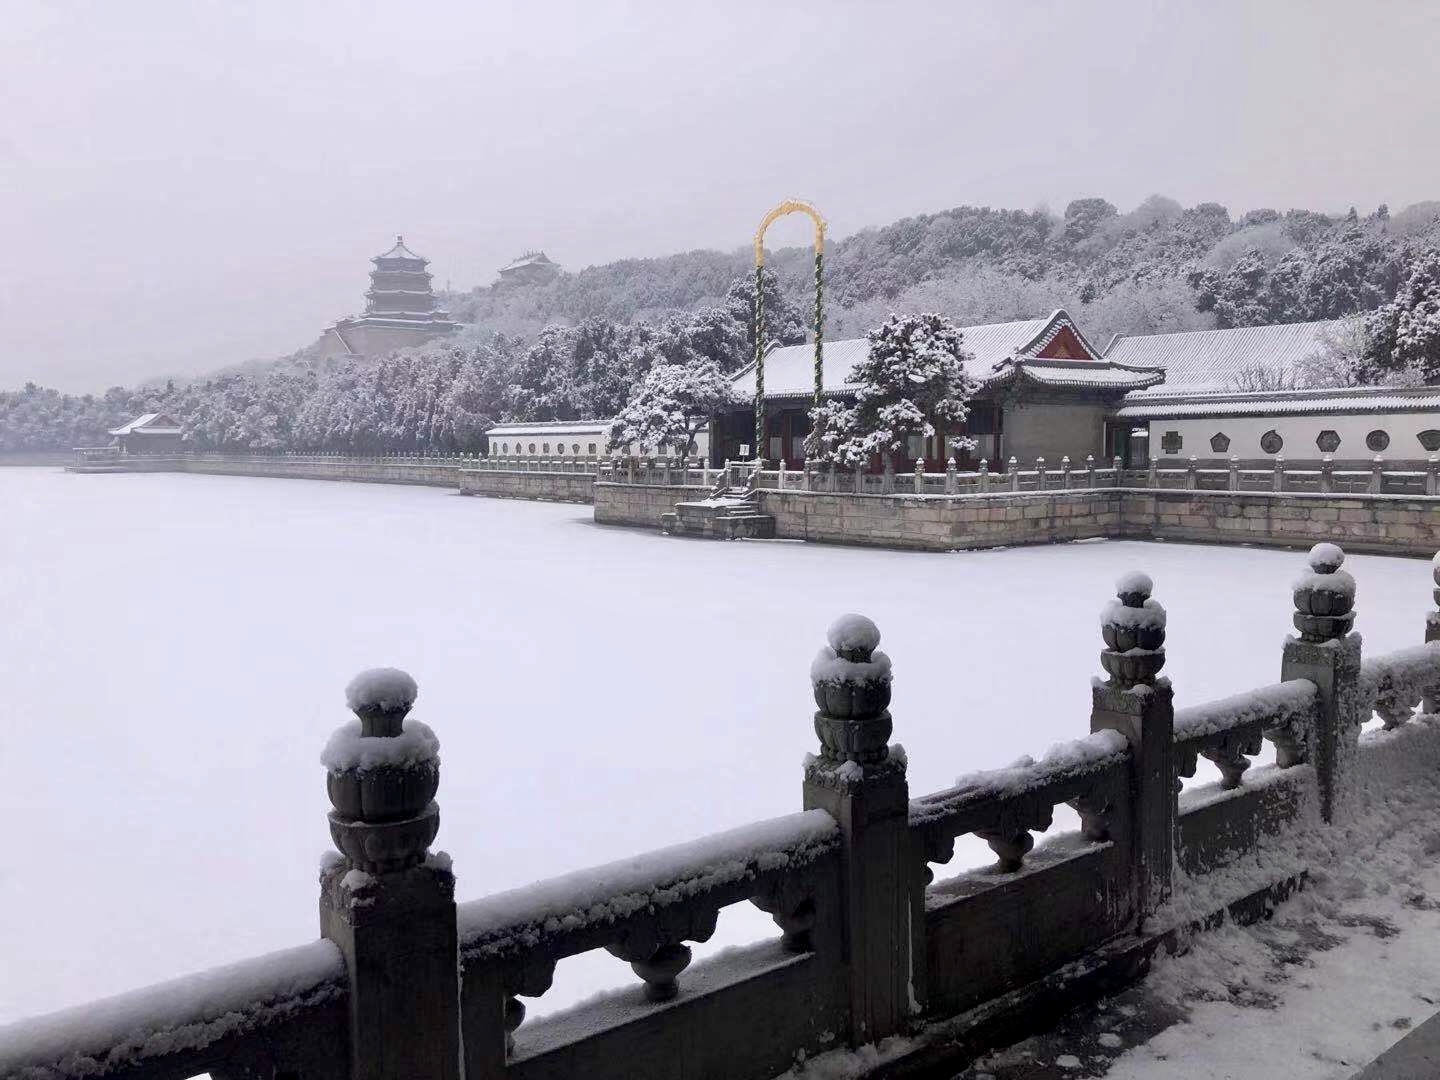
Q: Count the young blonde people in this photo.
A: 0